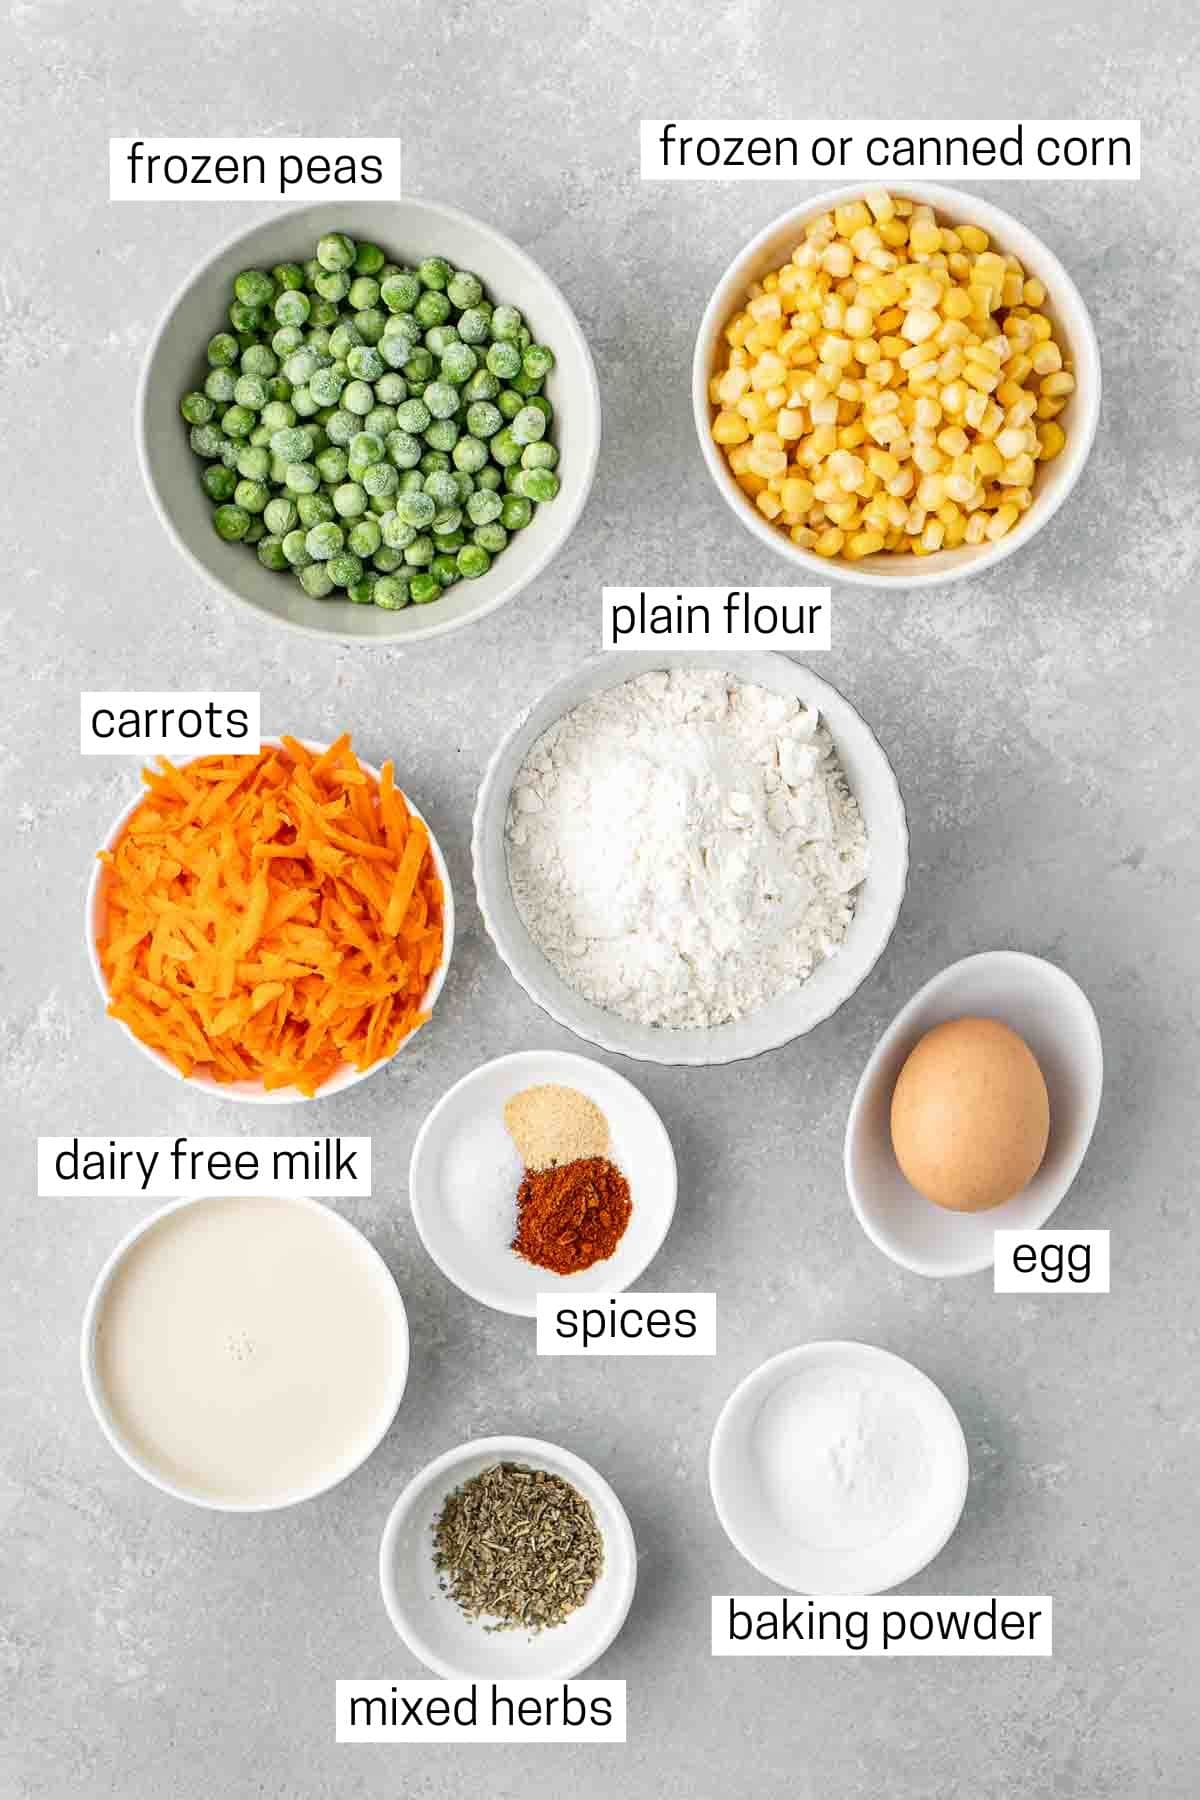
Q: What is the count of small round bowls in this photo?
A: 3